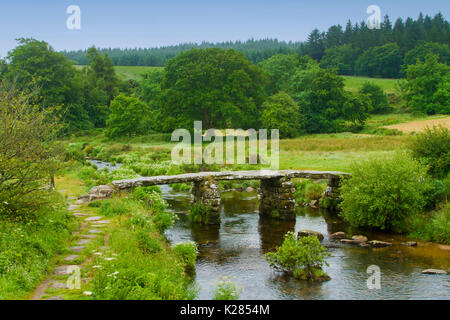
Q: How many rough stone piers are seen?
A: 3